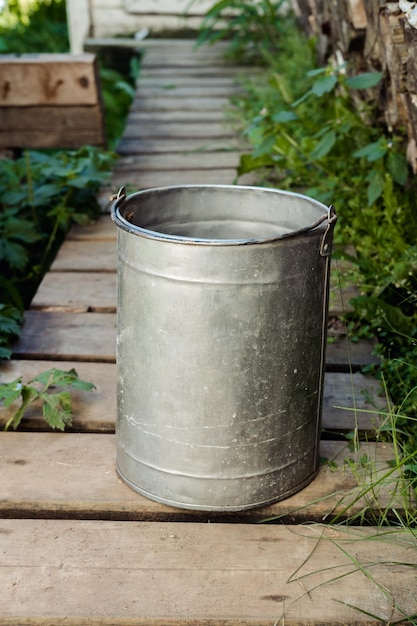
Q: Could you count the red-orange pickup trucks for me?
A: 0